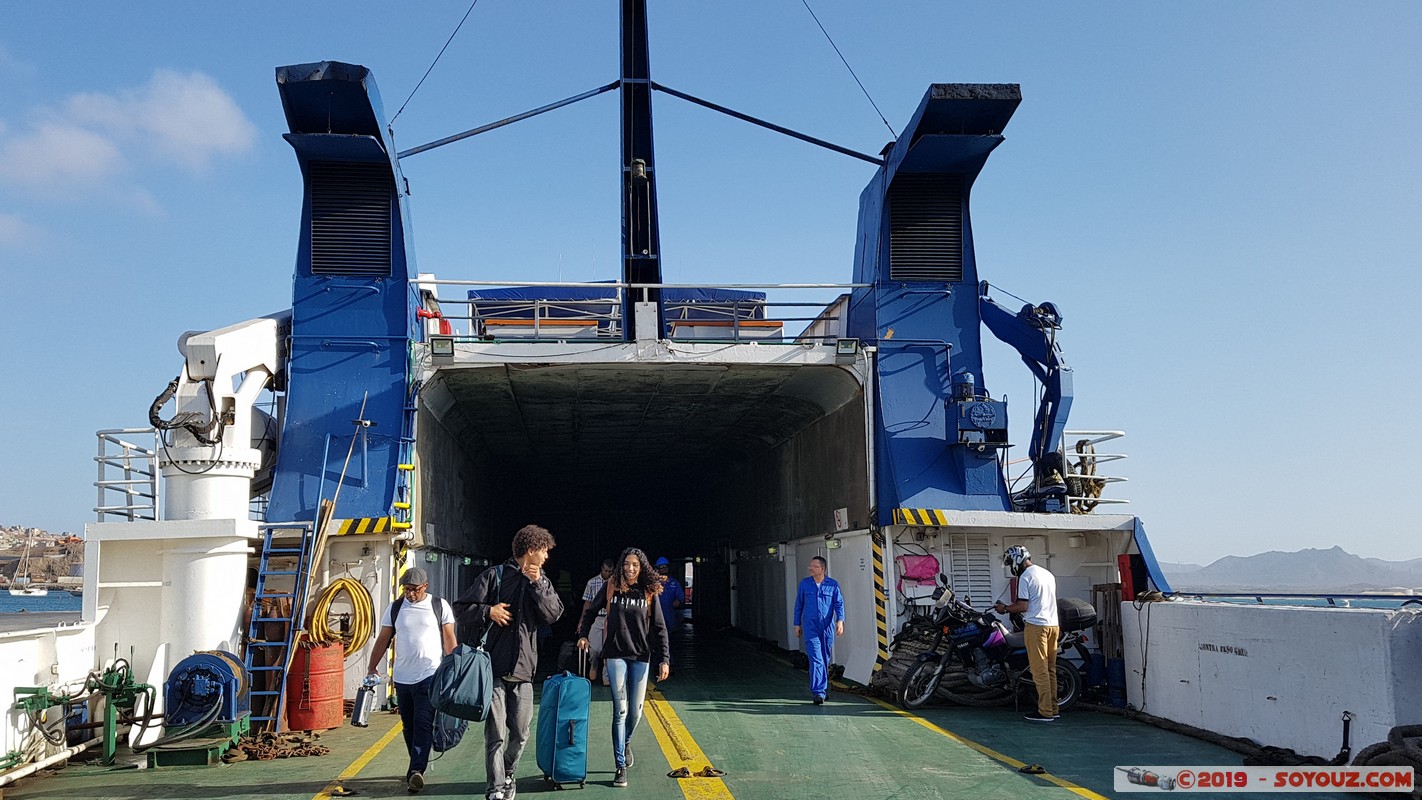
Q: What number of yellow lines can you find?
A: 3